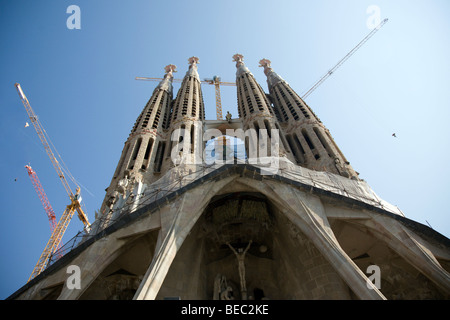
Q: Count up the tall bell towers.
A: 4